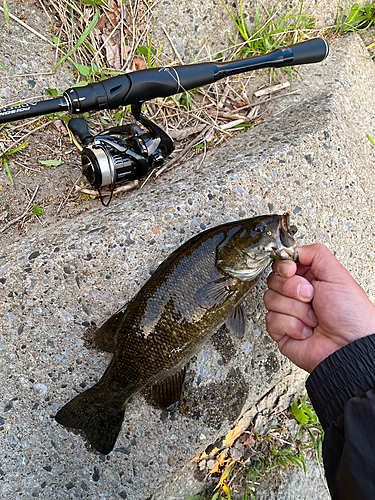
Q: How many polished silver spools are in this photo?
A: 1